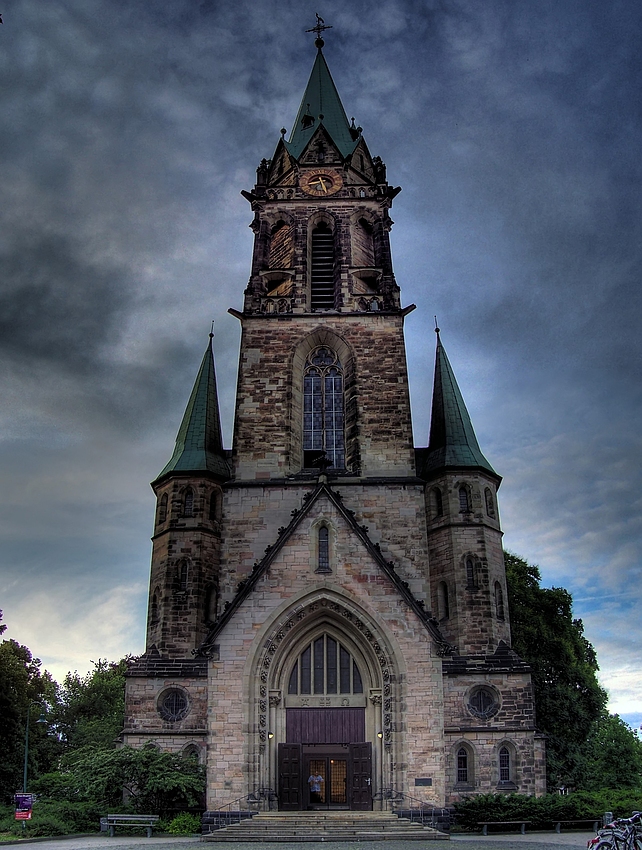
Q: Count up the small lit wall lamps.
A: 2